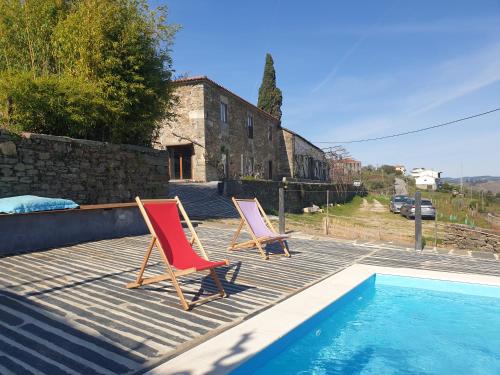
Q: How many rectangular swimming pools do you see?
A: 1